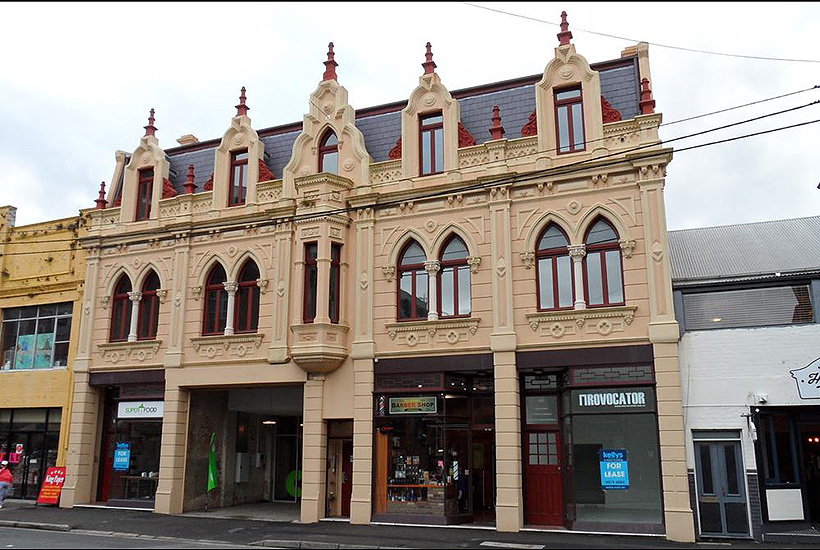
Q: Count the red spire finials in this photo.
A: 9